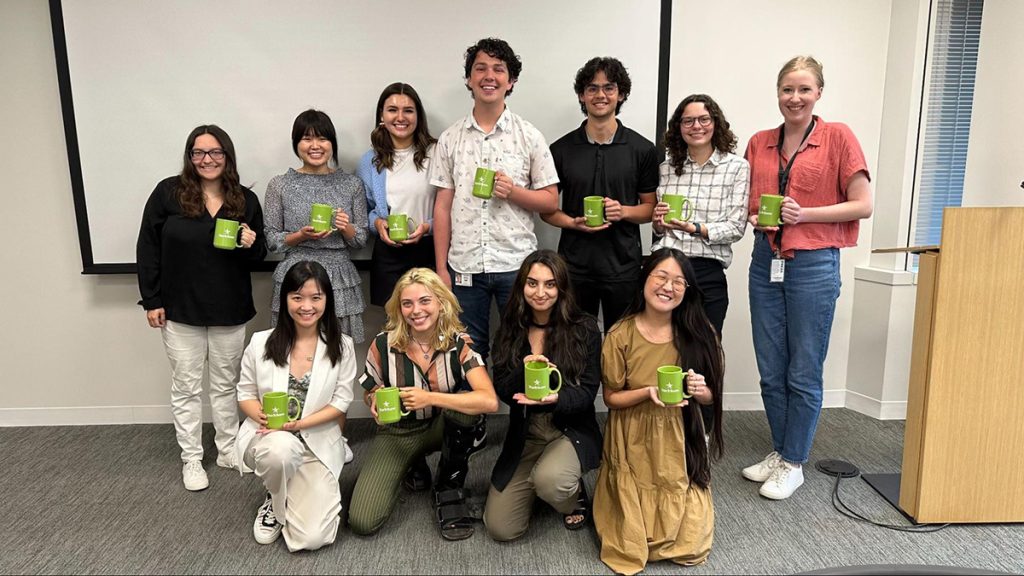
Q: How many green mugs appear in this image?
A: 11